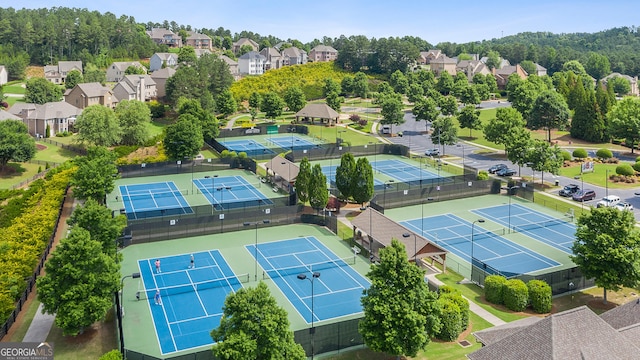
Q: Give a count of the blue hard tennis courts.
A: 10